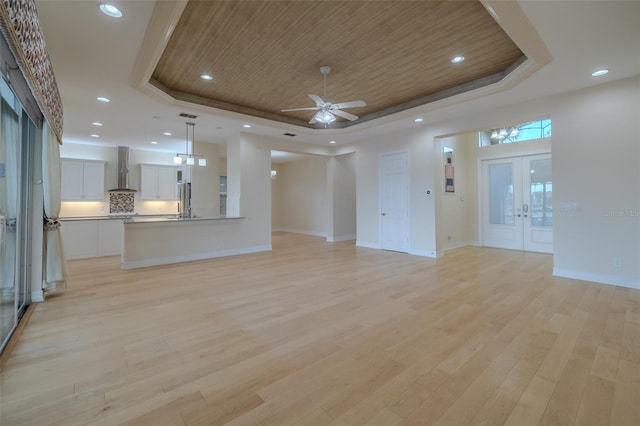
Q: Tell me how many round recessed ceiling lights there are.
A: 12